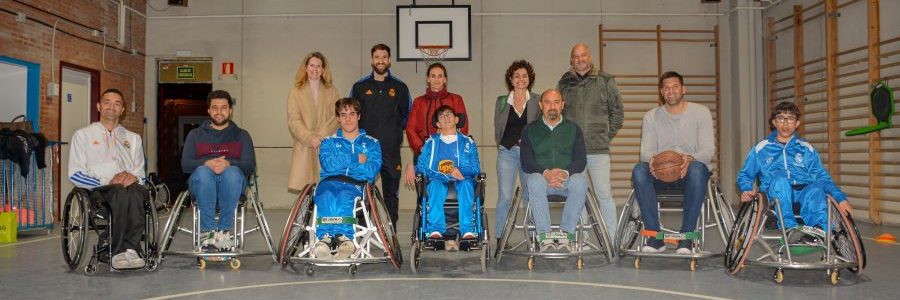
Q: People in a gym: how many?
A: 12